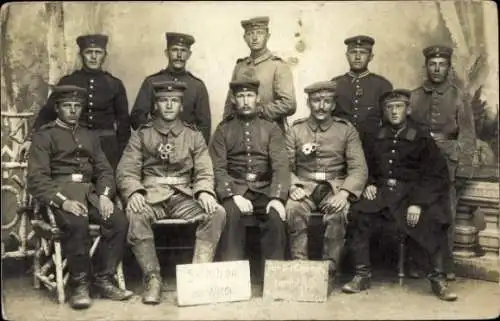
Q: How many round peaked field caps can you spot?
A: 10